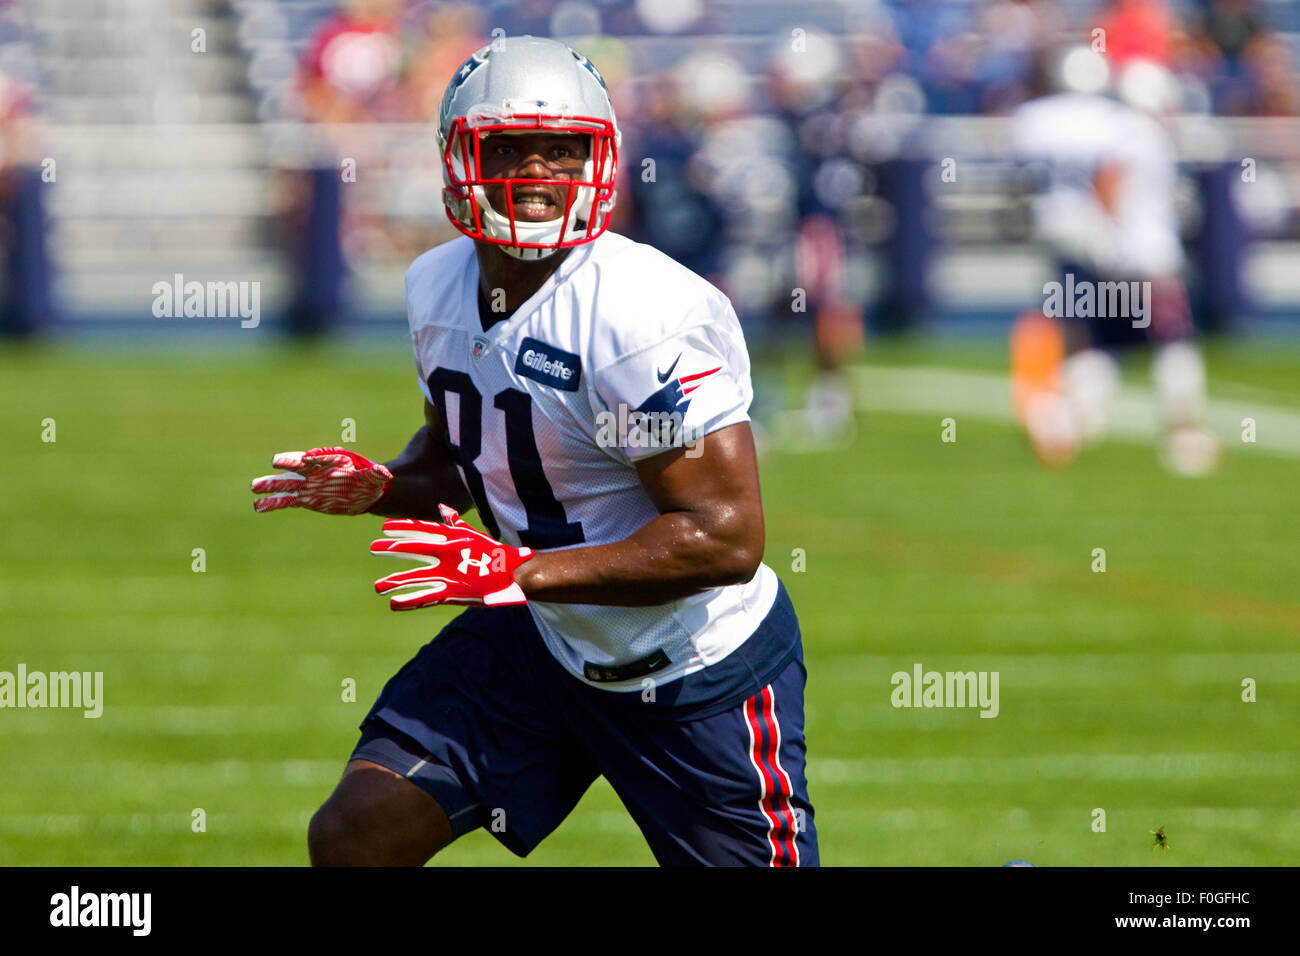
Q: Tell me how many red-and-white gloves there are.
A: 2